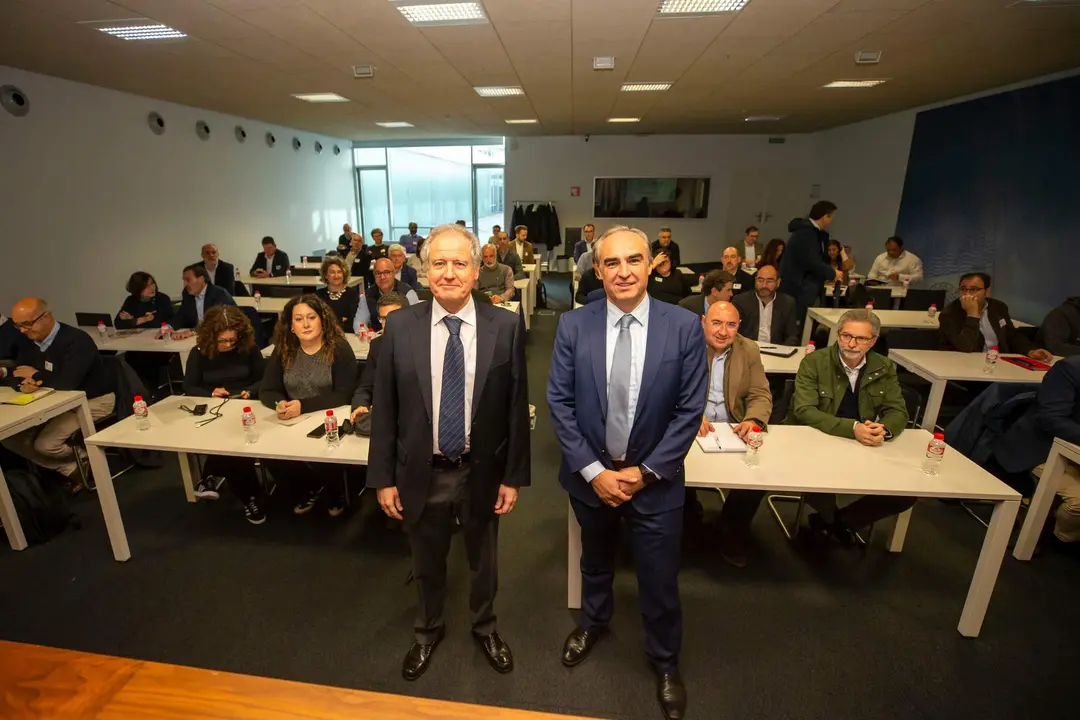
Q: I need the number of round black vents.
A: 8